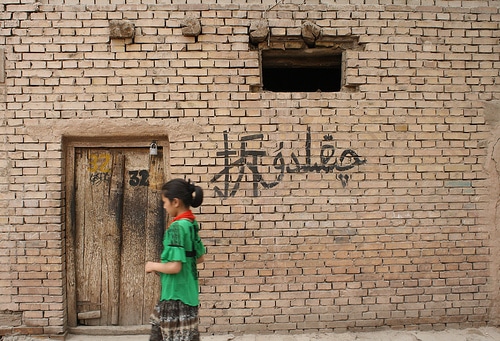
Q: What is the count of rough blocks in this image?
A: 4